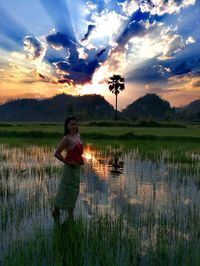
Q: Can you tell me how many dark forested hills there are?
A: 3